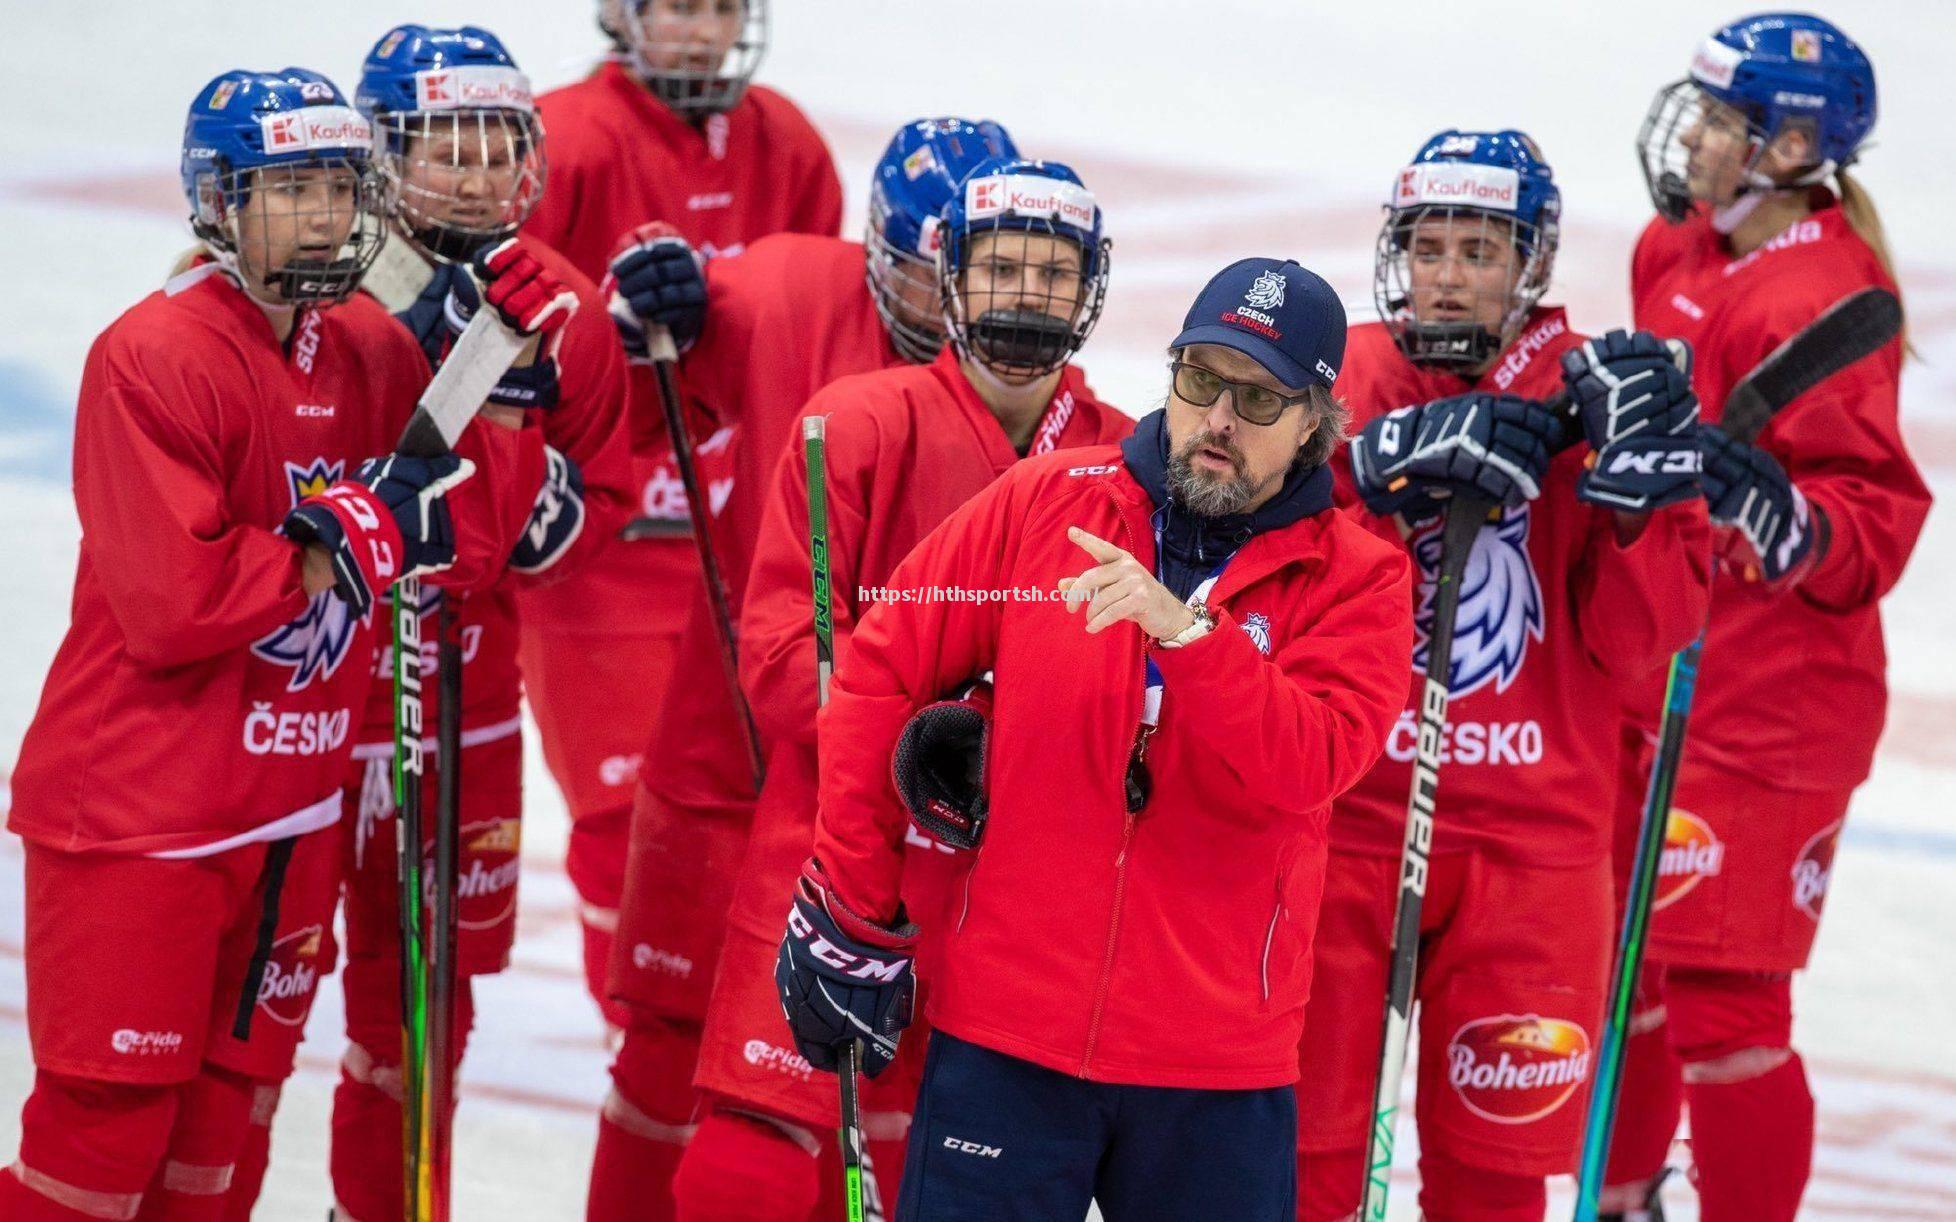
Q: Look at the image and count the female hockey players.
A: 7